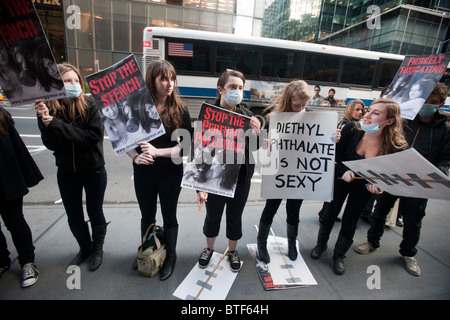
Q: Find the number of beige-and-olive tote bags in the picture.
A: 1